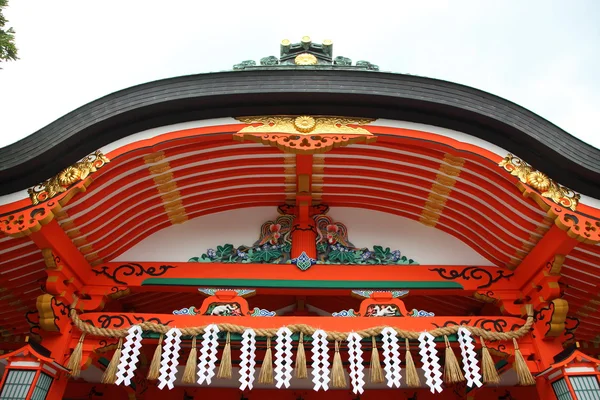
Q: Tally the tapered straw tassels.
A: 13